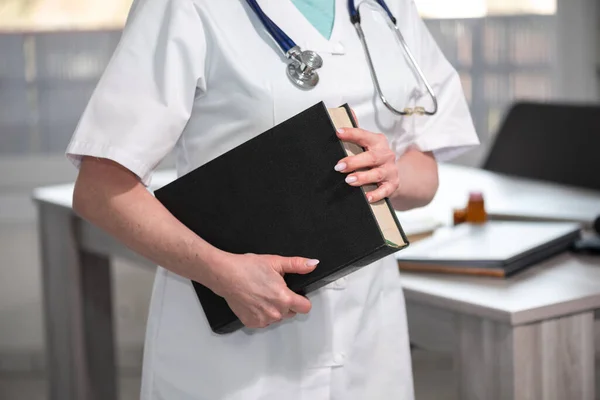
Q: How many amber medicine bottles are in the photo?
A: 2